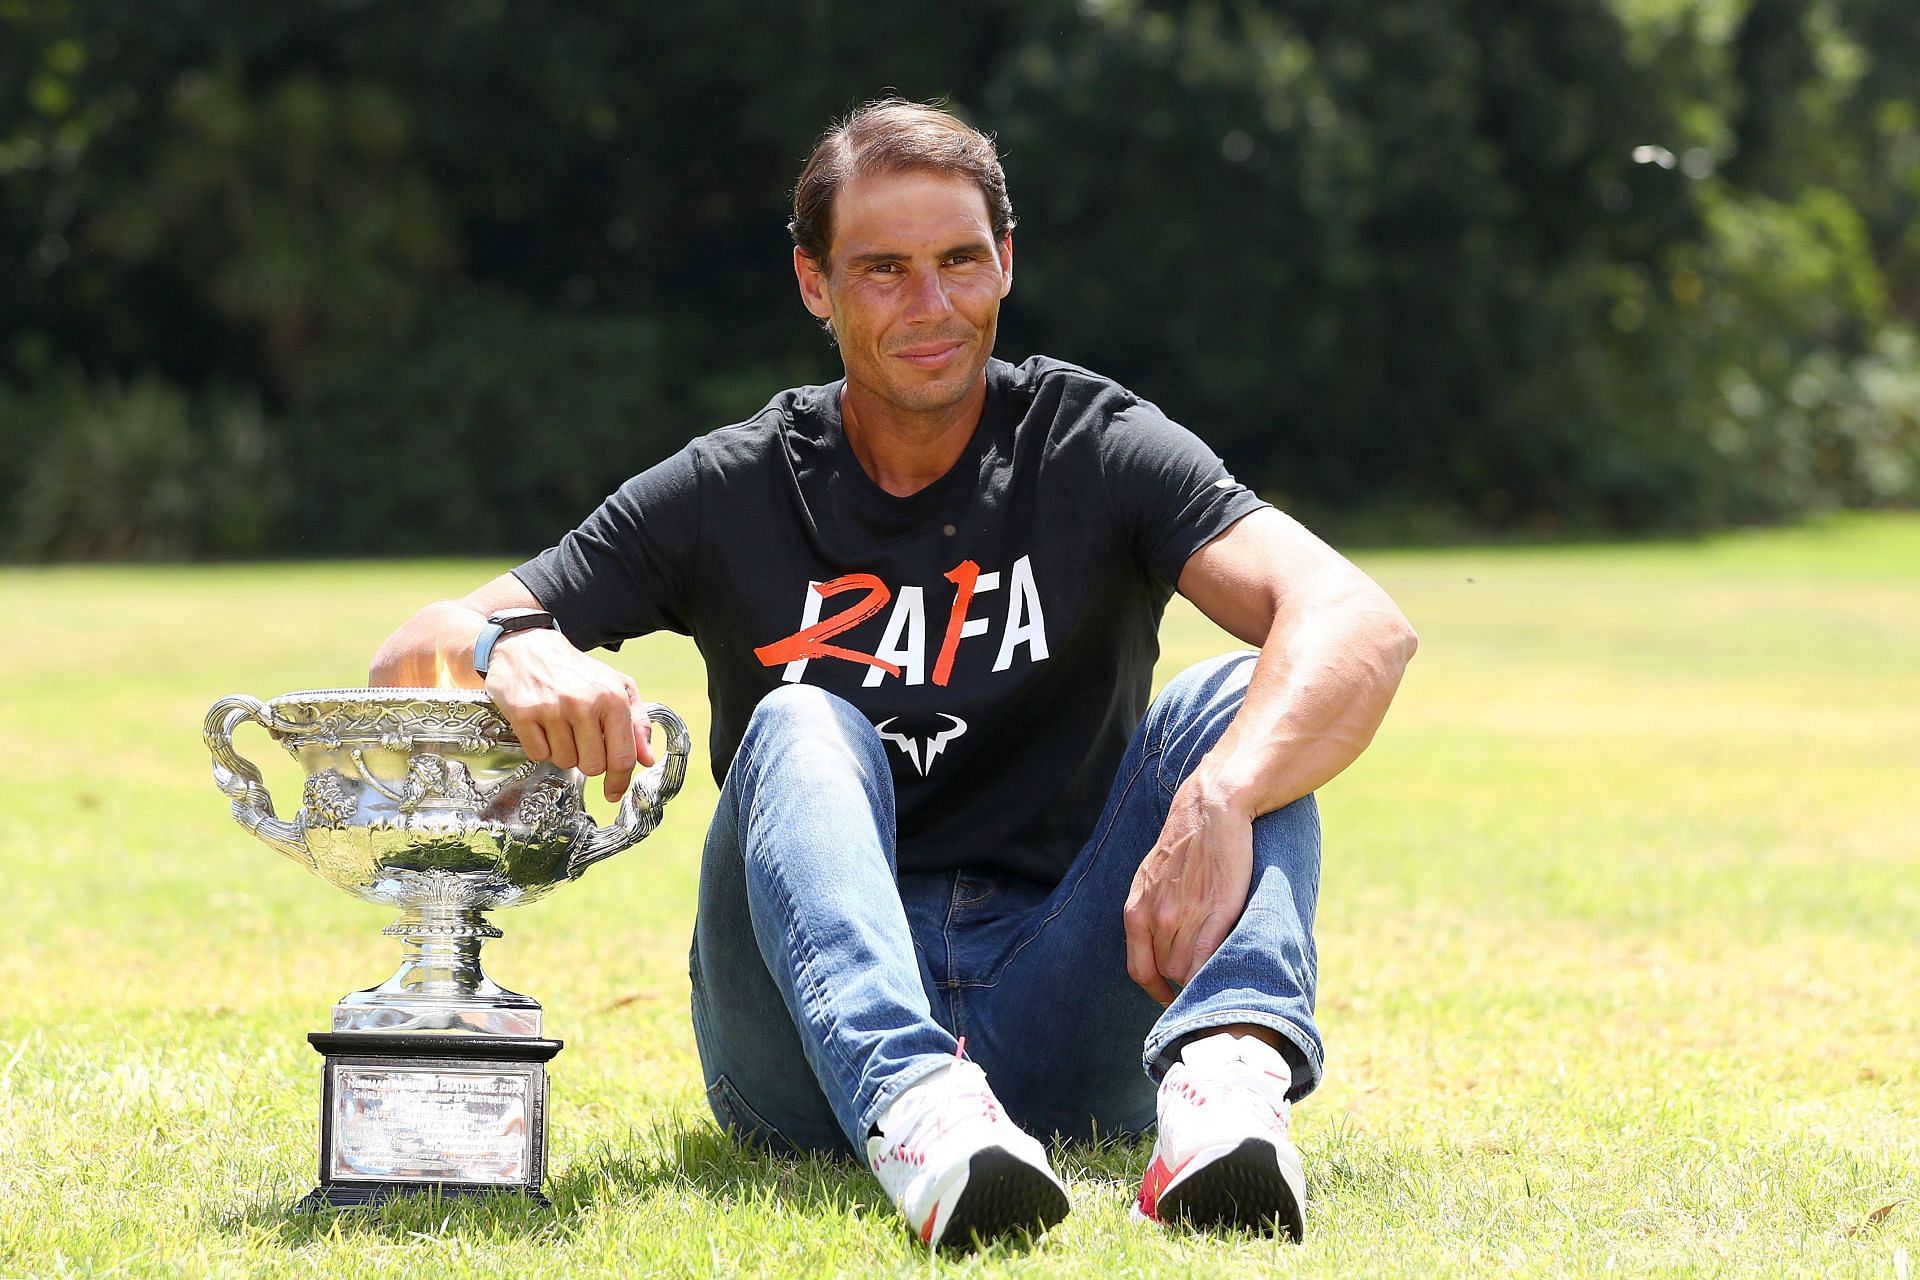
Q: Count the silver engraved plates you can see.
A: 1